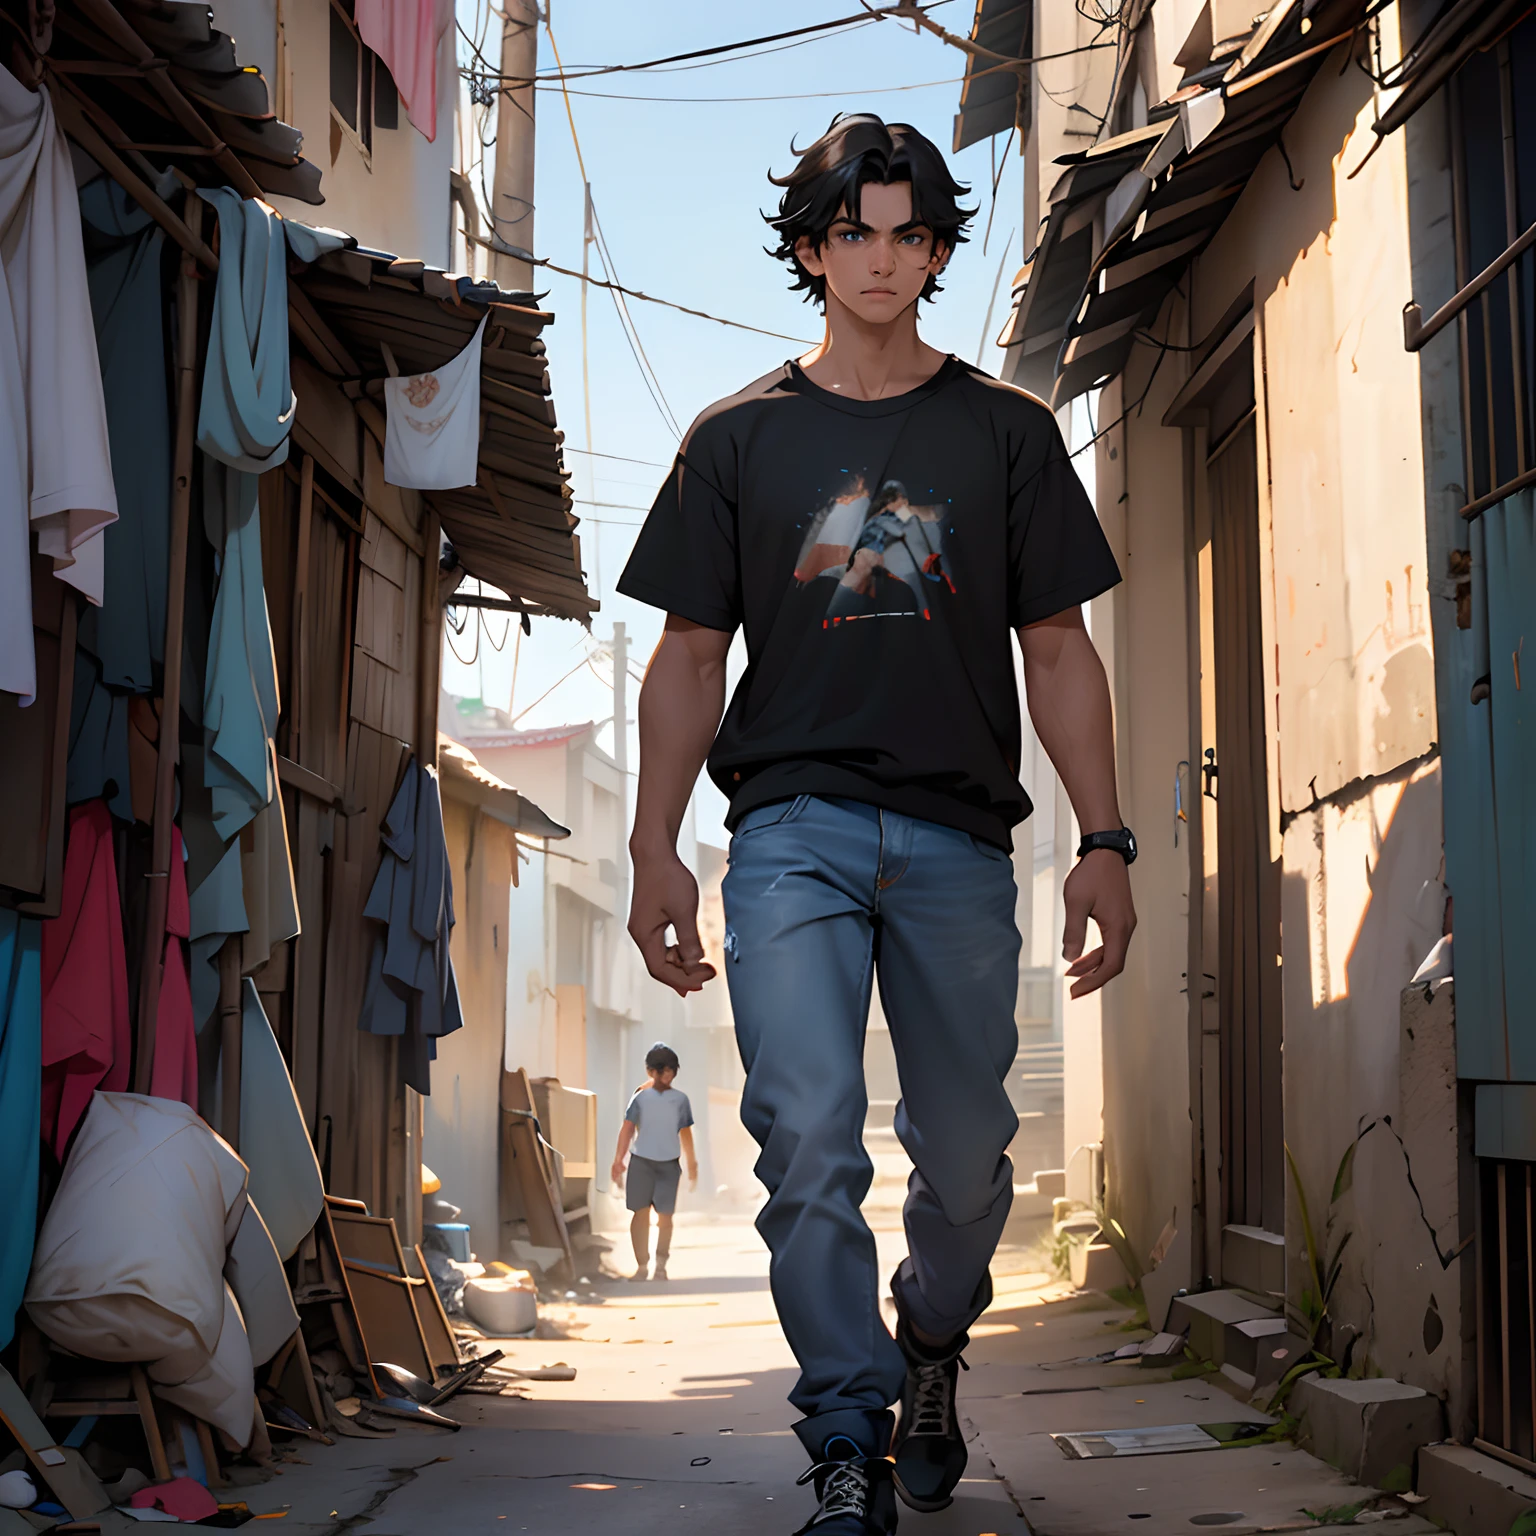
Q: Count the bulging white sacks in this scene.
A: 1